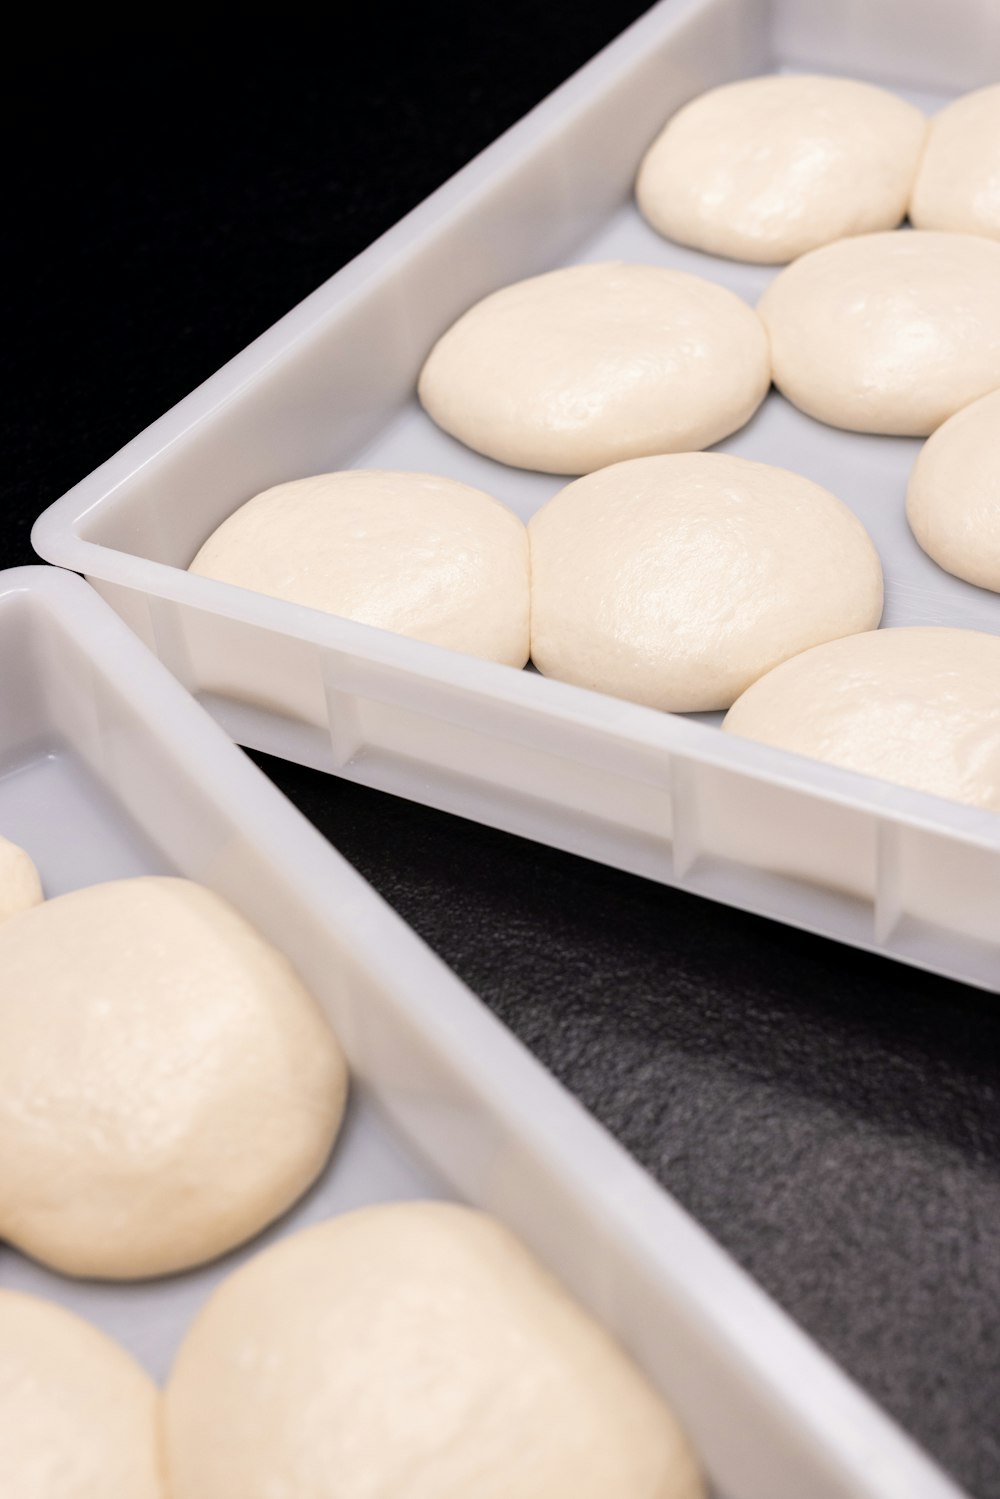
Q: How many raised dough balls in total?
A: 12